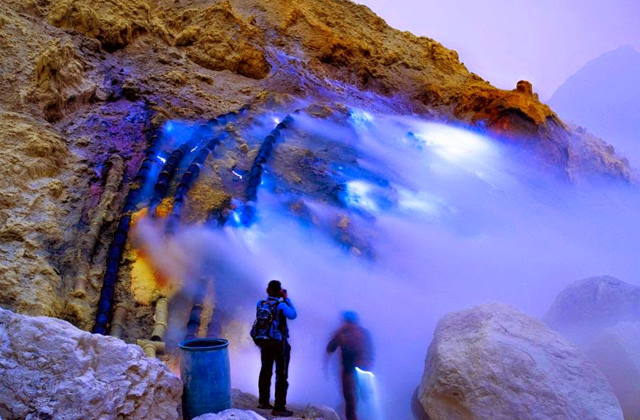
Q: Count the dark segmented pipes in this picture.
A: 4